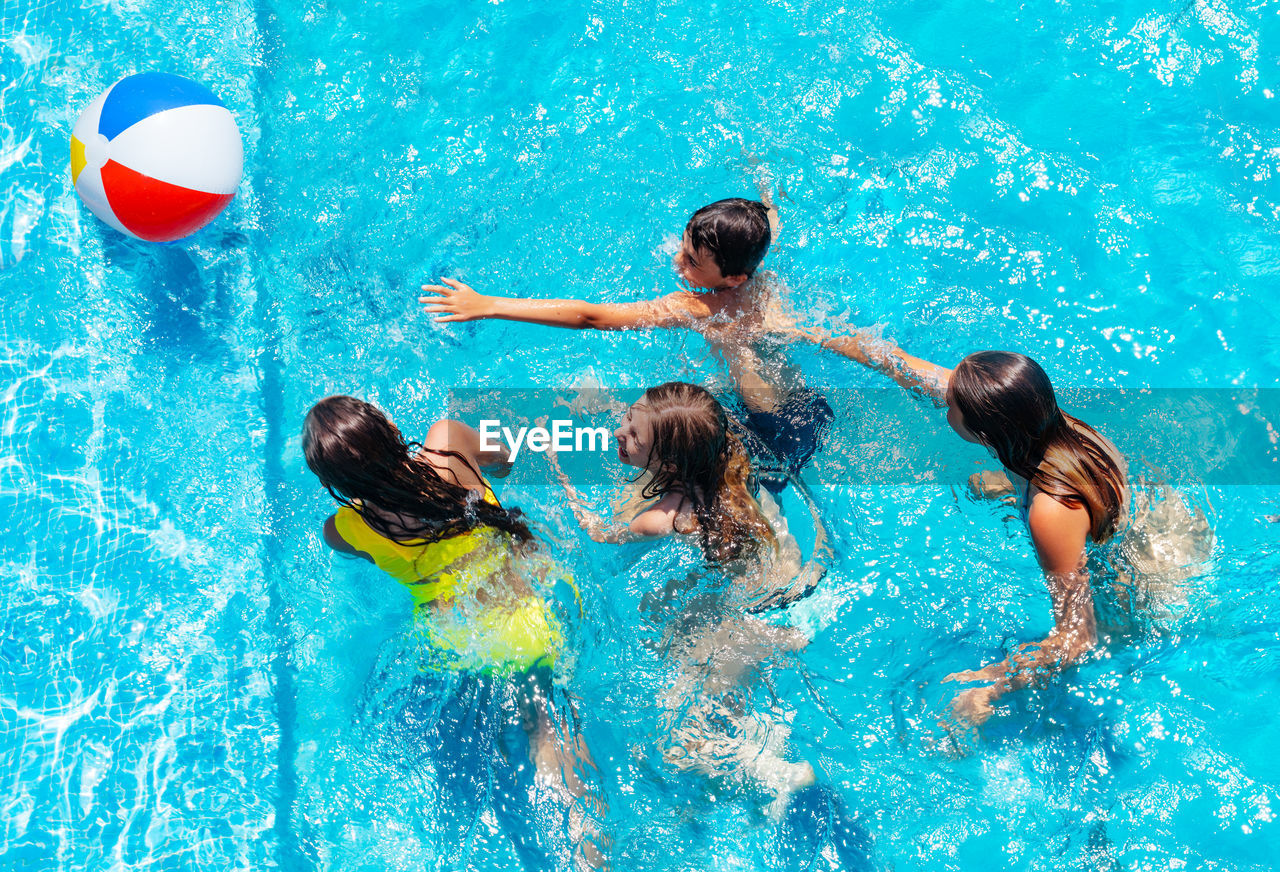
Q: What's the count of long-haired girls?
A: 3